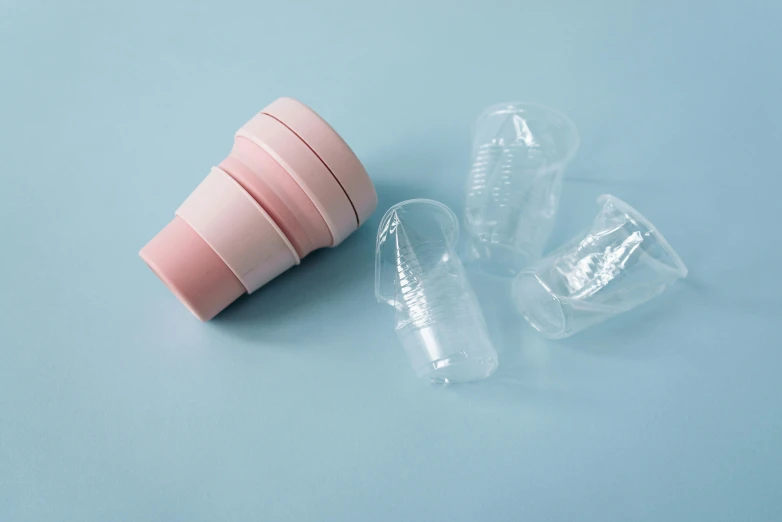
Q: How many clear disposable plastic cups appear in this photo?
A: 3